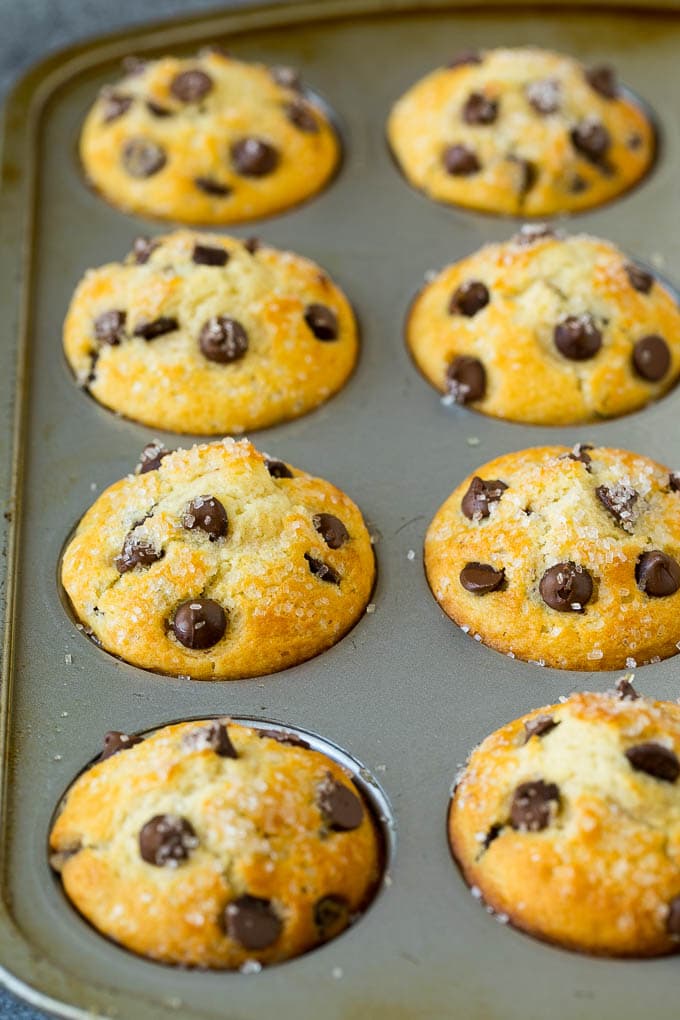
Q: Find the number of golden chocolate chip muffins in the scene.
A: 8